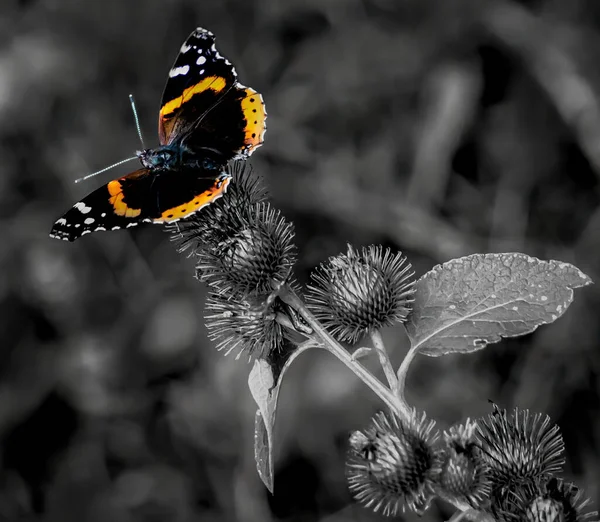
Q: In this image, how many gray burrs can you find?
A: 8